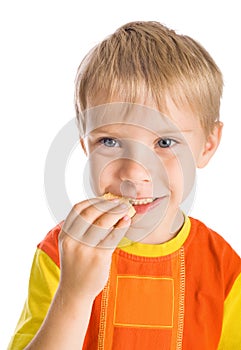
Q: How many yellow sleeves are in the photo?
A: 2